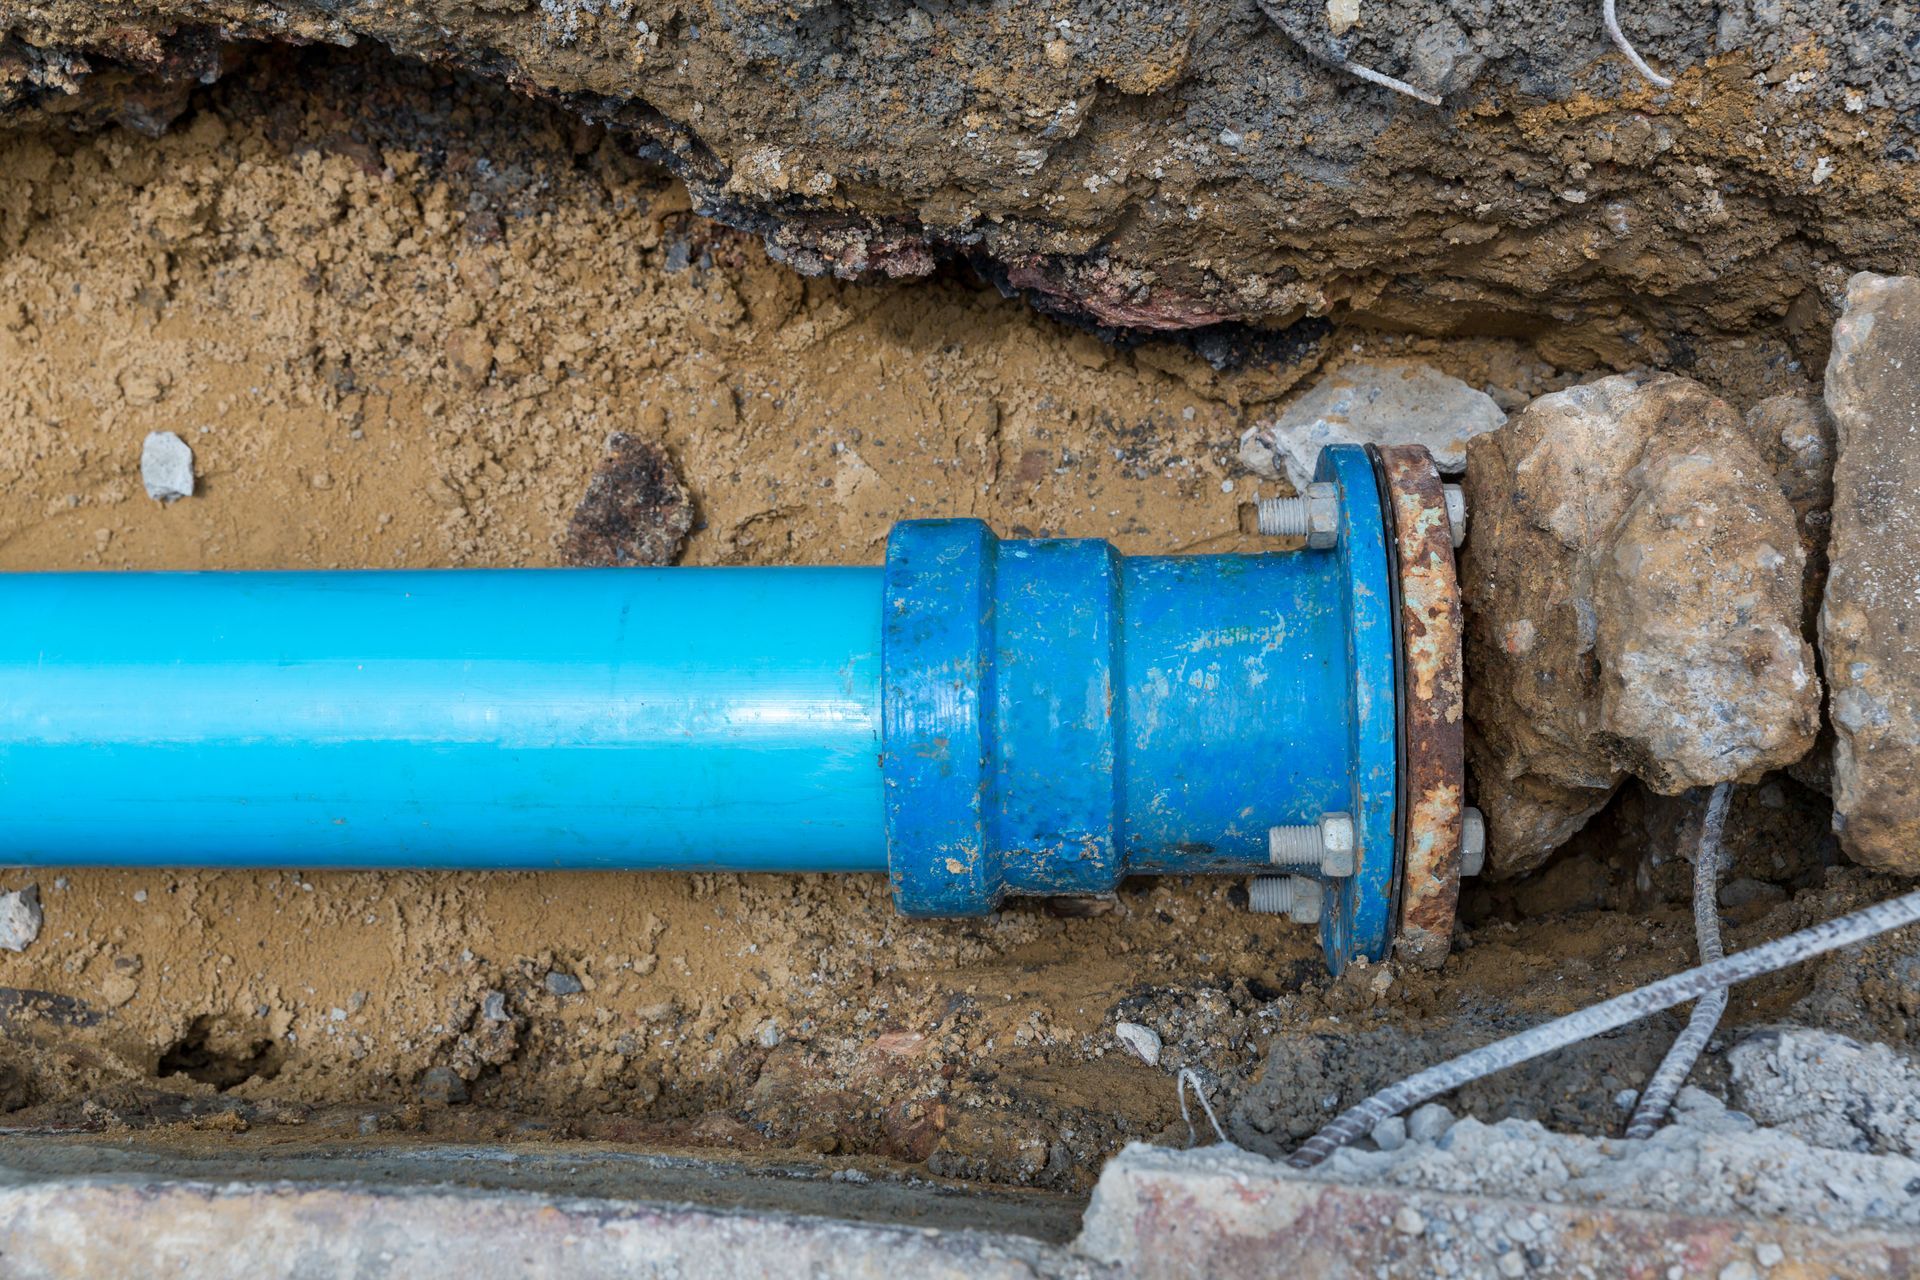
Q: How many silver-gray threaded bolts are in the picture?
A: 3